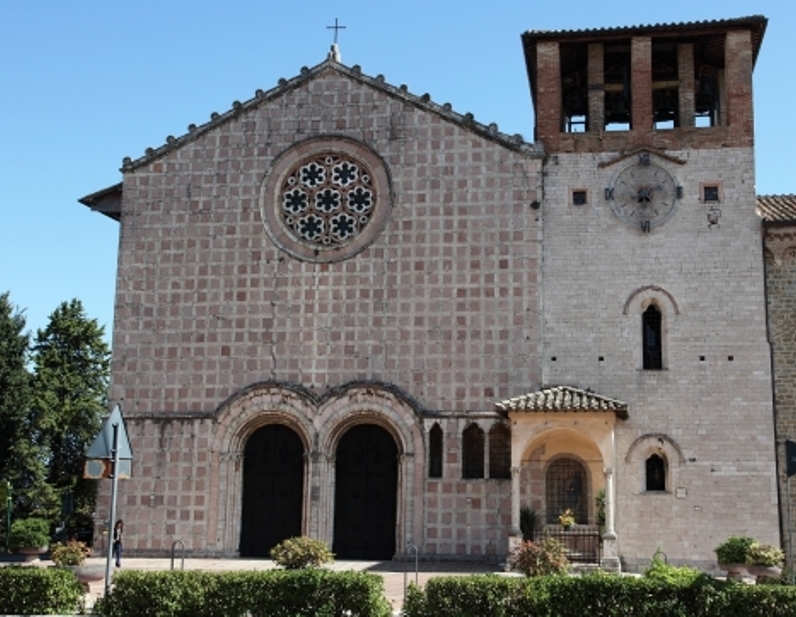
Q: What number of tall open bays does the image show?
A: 4